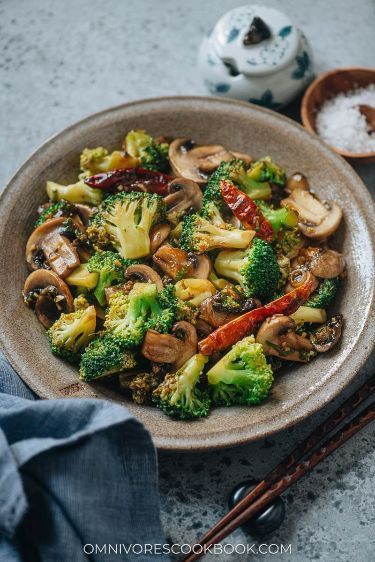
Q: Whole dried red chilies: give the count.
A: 3